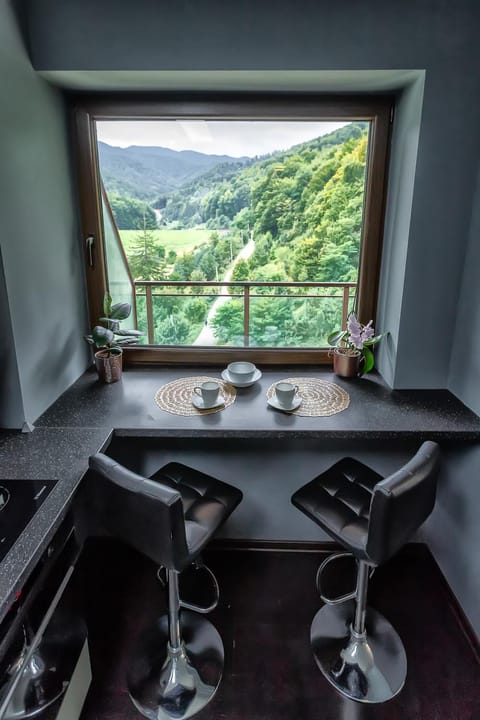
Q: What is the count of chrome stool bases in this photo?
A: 2